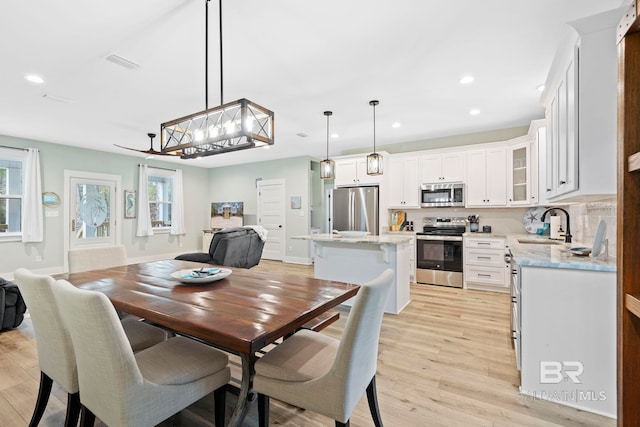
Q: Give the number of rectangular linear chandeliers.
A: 1